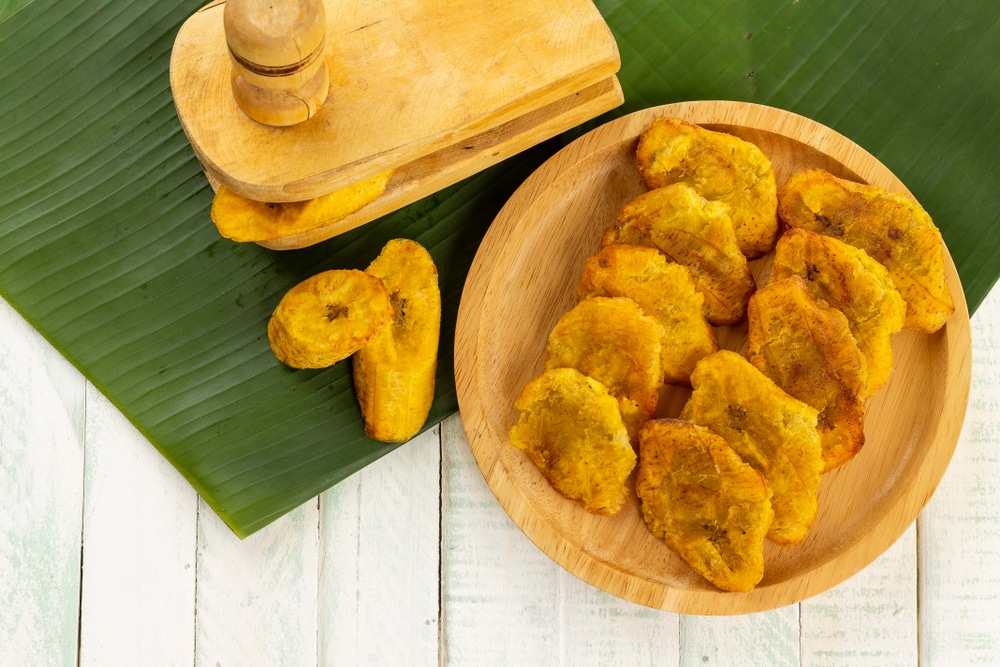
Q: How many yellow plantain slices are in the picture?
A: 13